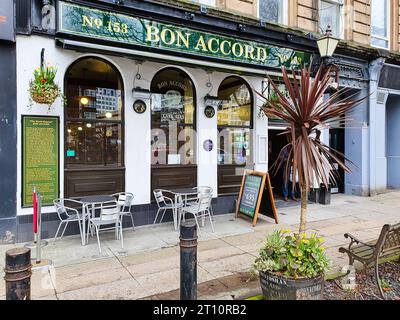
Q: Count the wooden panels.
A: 3